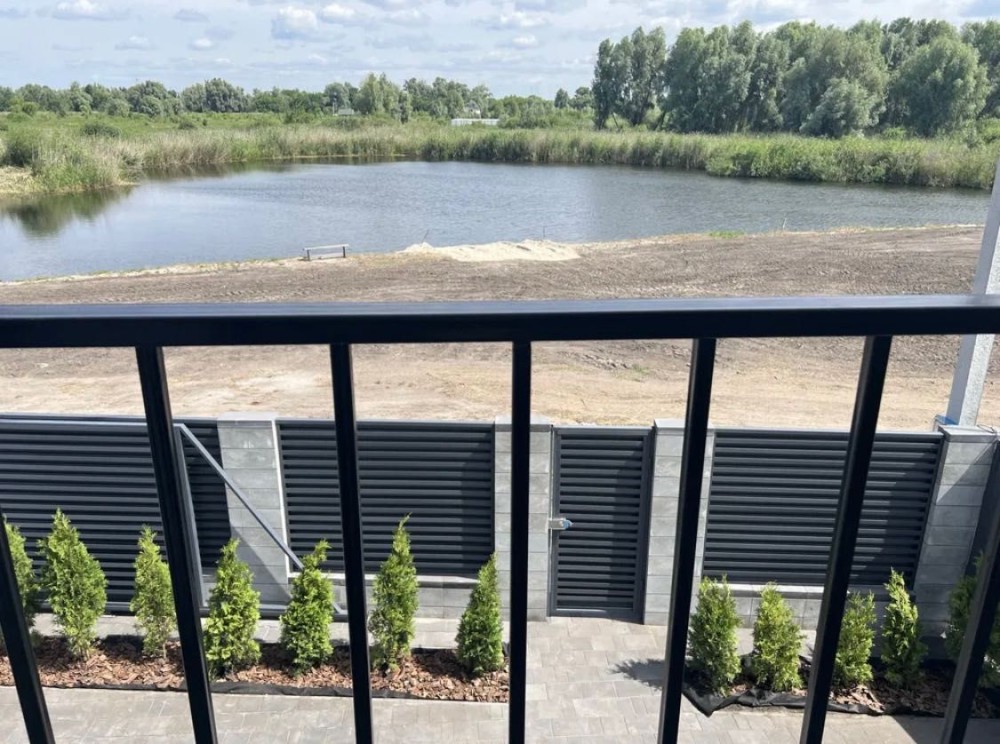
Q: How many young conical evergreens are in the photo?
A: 12